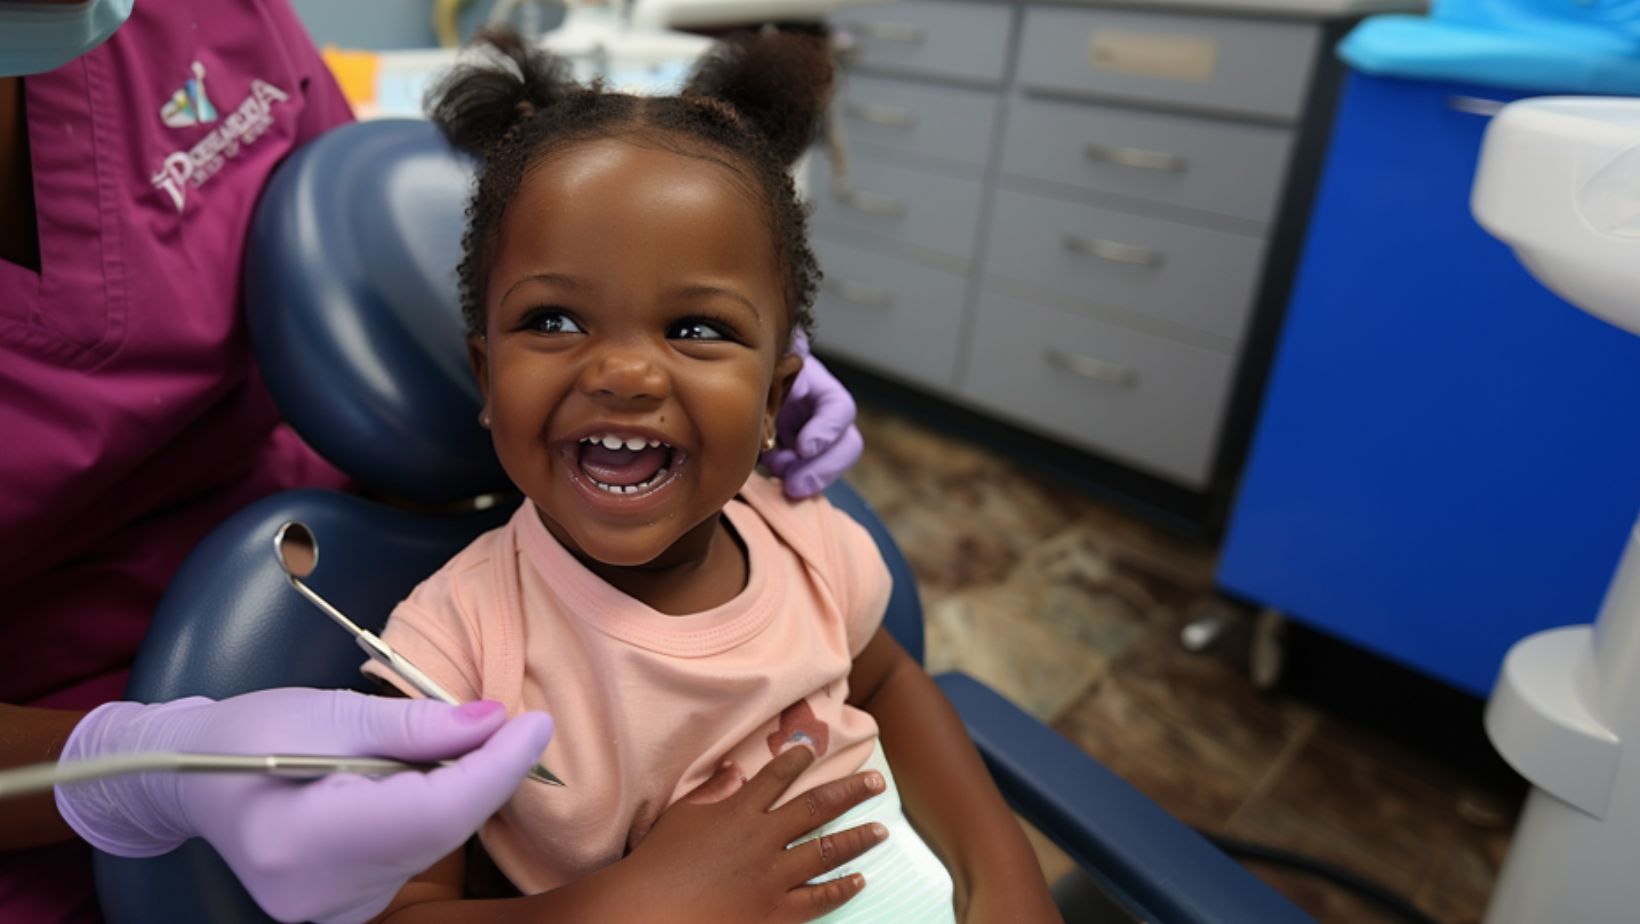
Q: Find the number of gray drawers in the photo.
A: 8